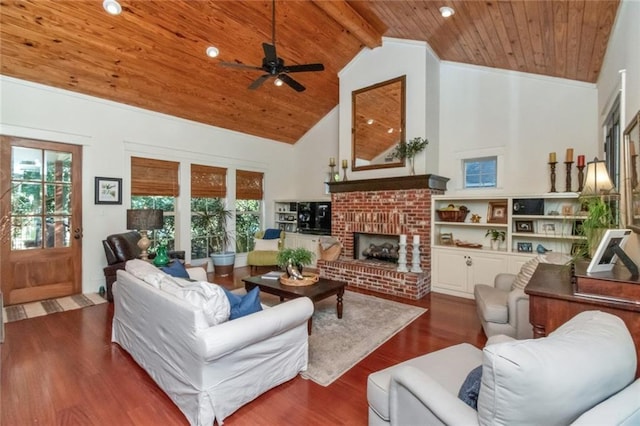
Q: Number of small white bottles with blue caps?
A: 0